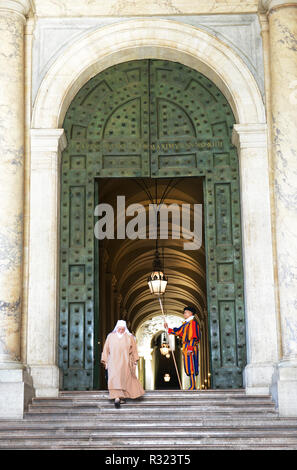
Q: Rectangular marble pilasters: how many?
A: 2